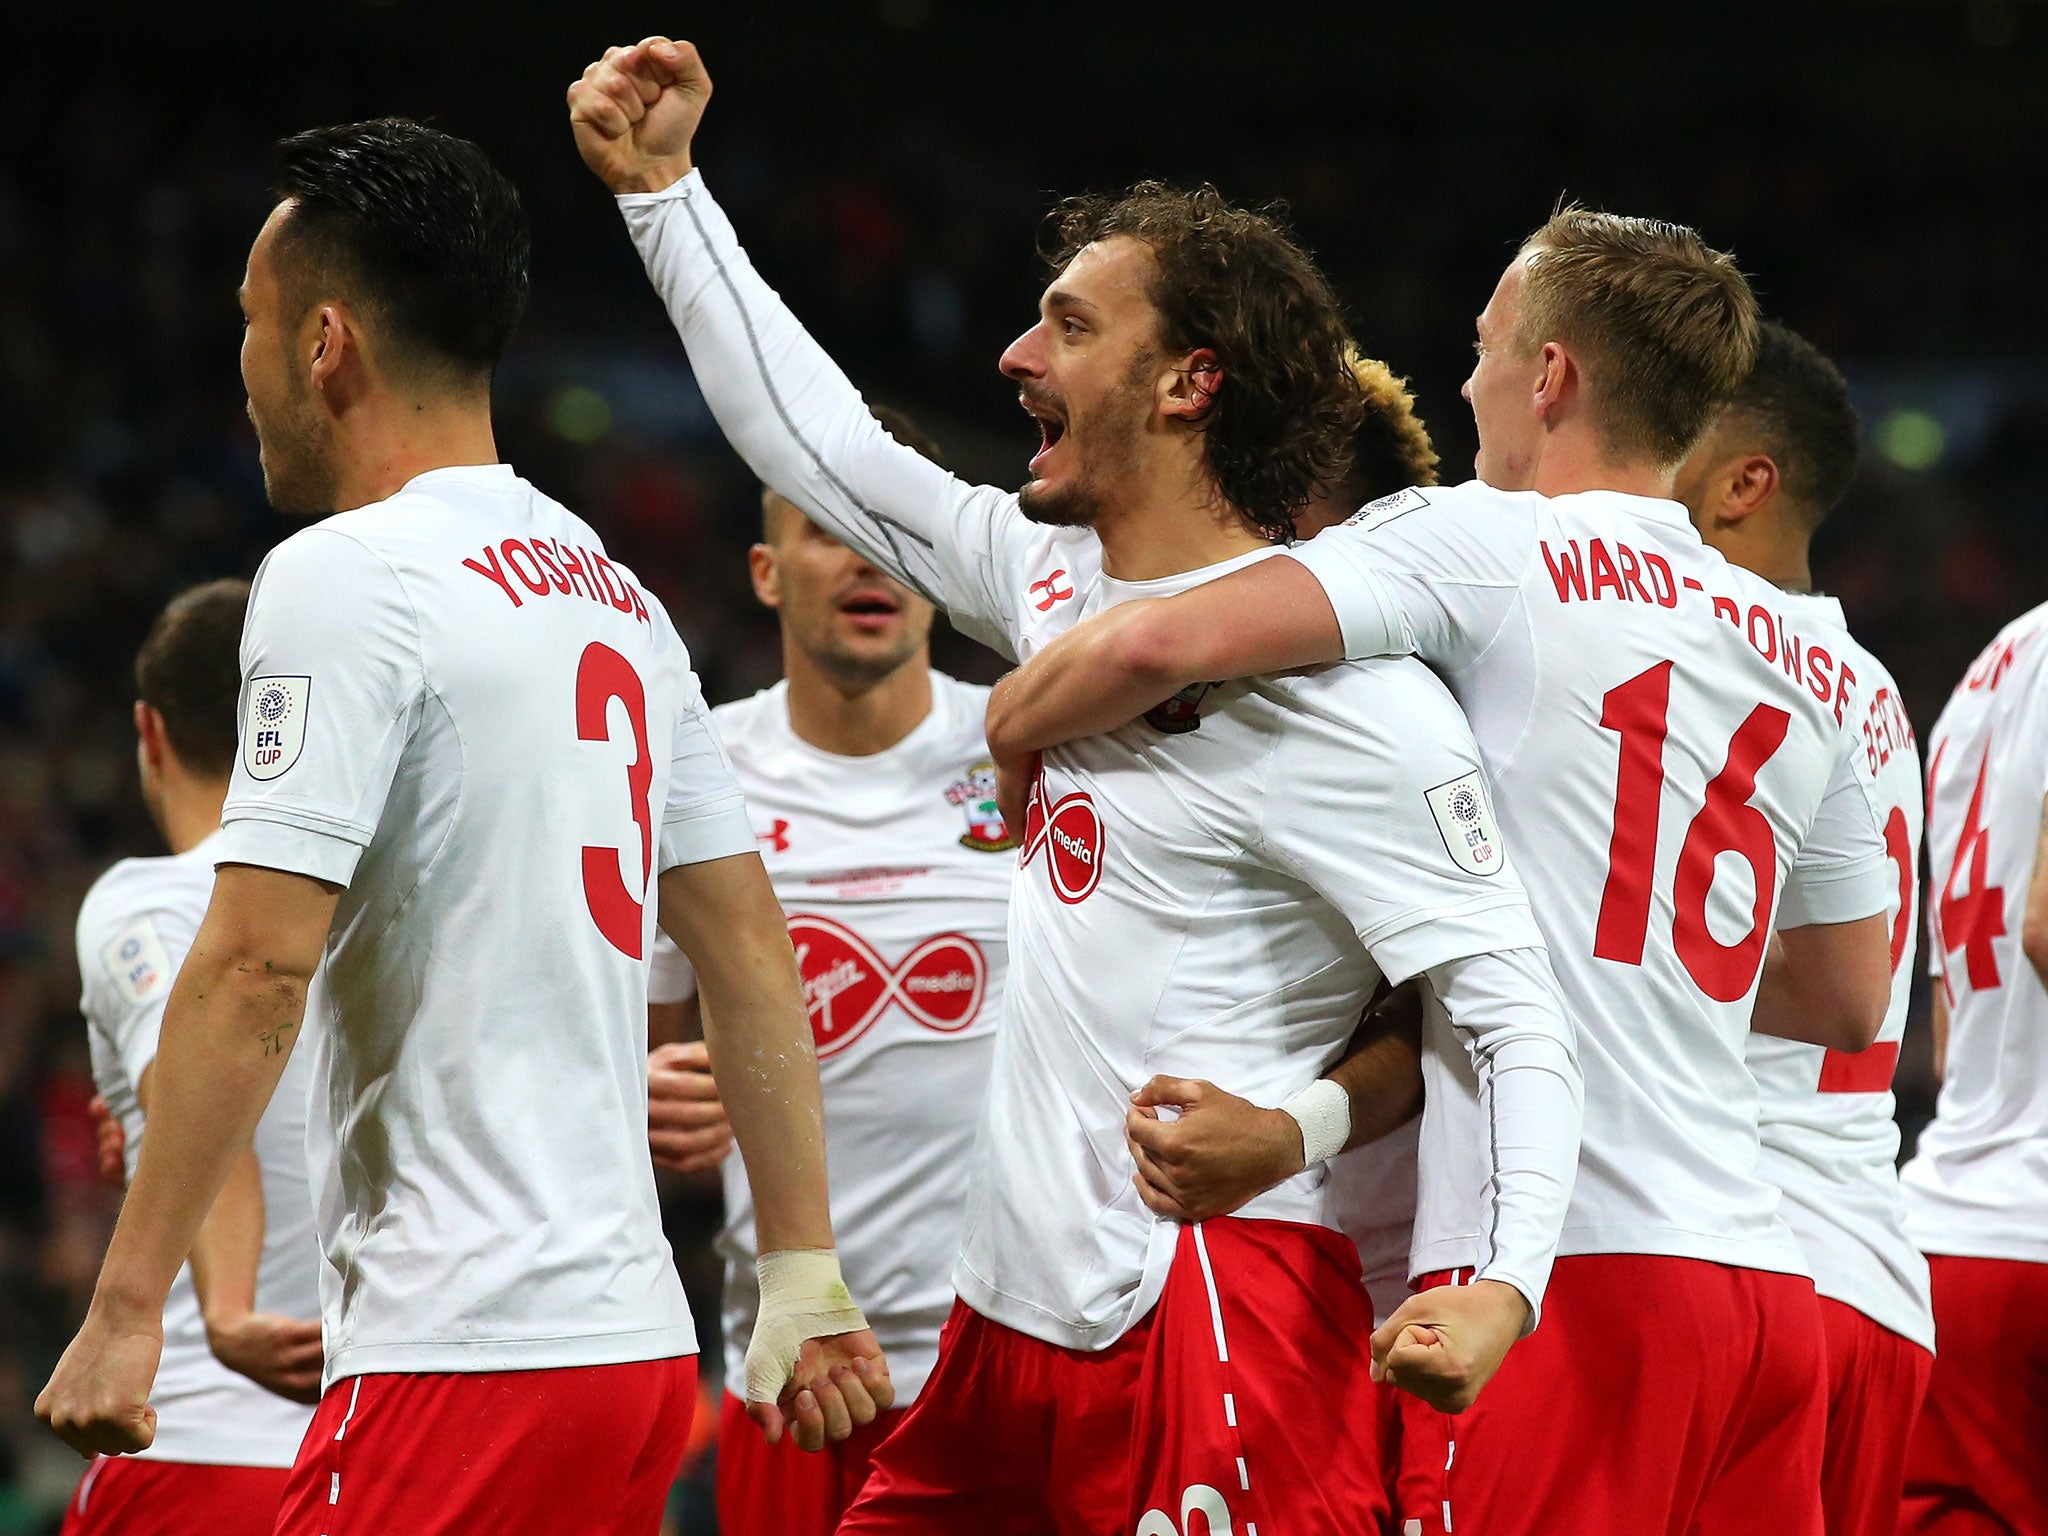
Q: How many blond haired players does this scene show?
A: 2